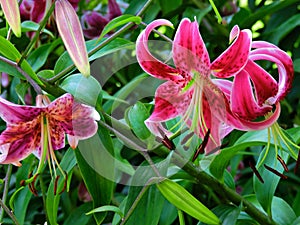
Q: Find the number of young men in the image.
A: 0